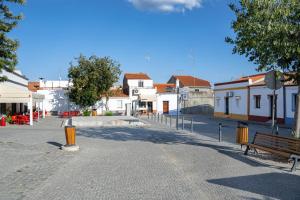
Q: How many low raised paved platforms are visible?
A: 1